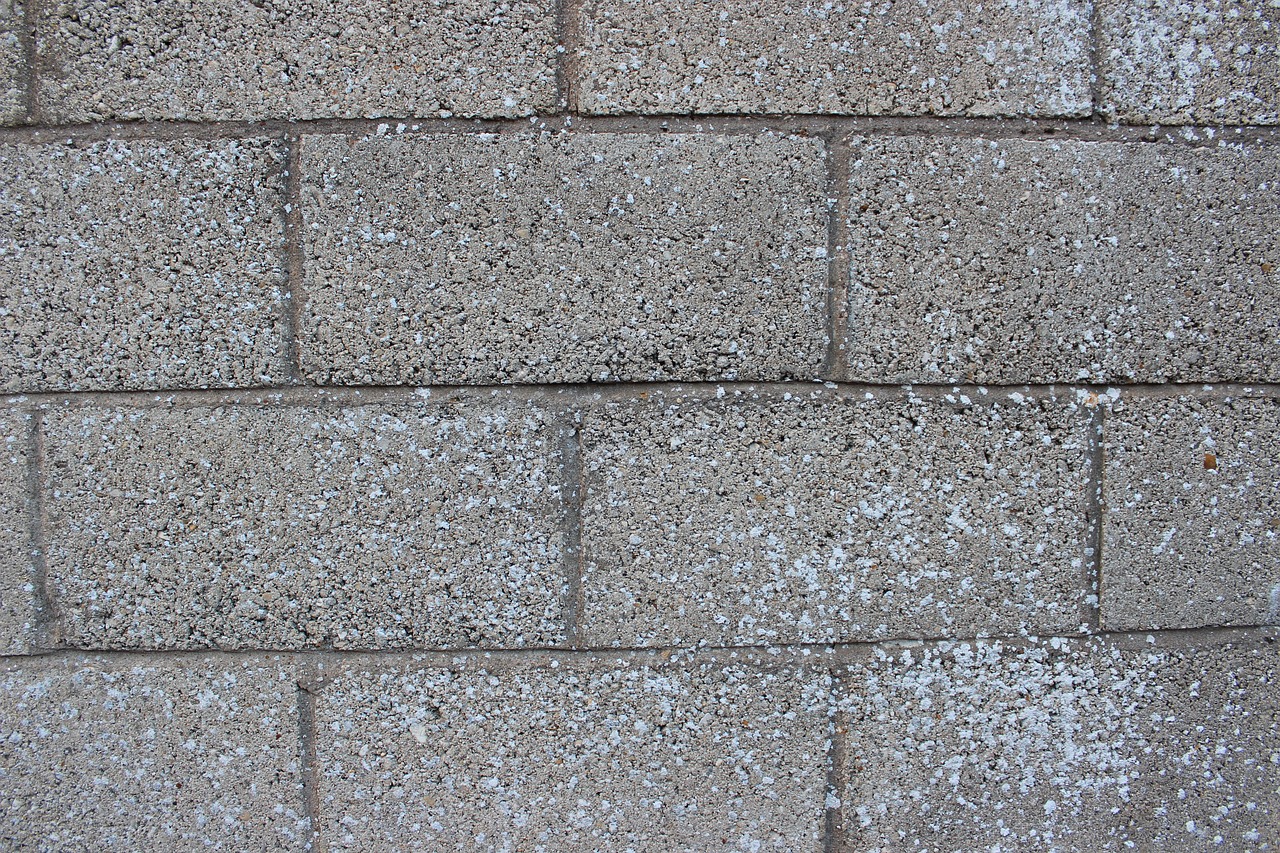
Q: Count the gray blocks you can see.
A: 14